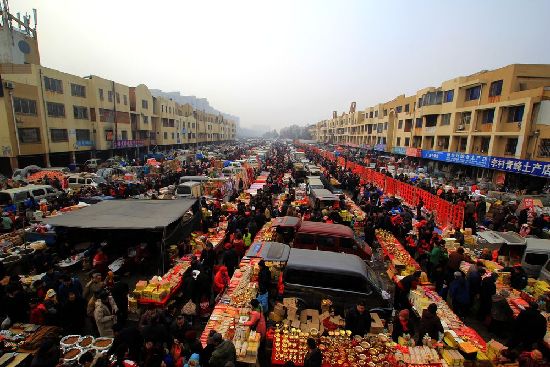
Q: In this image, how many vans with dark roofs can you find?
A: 2